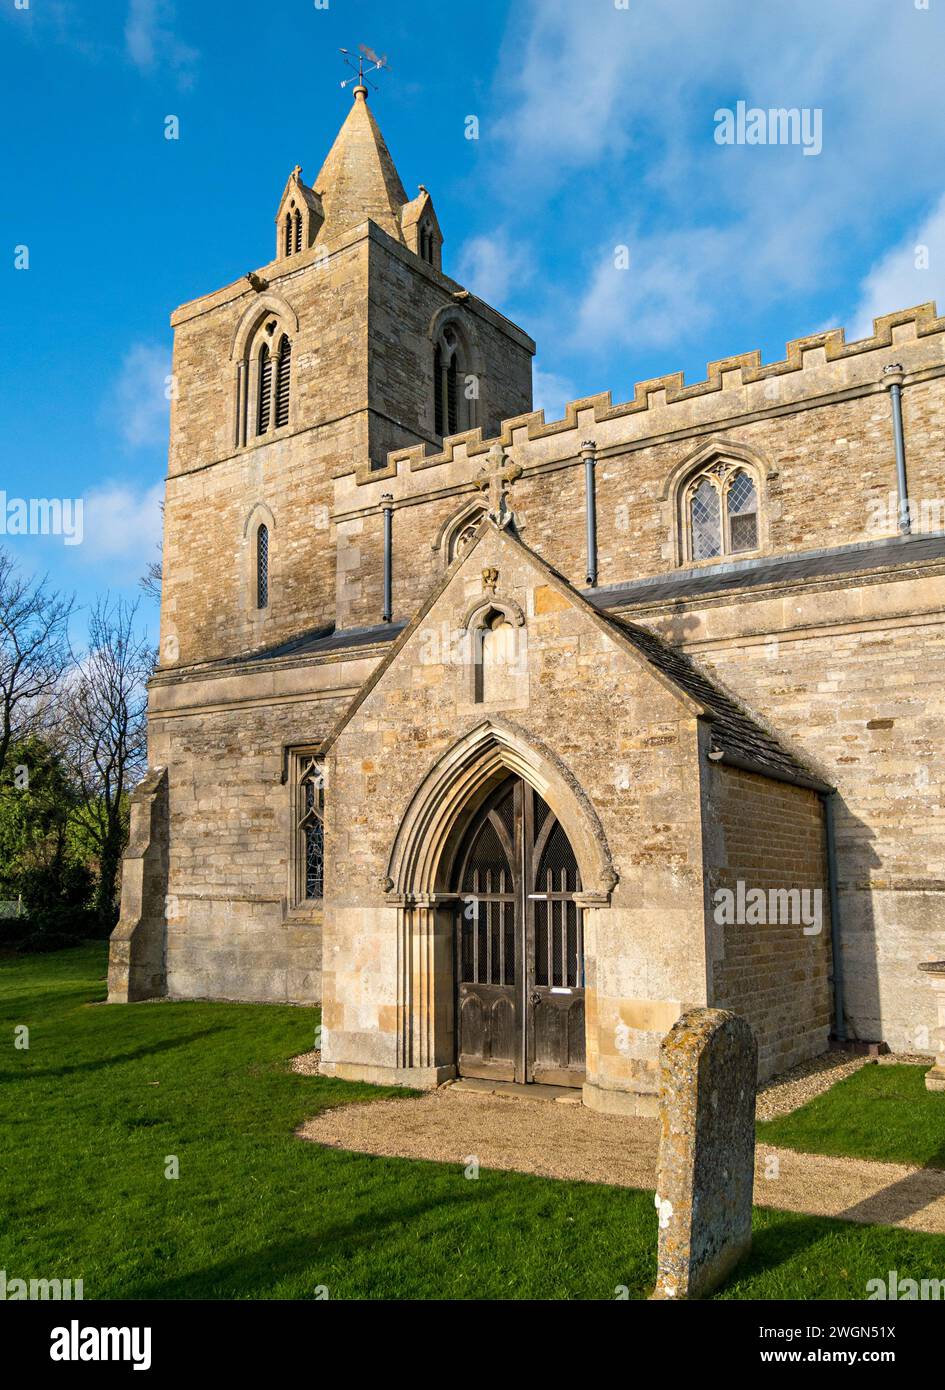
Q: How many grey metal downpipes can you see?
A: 4